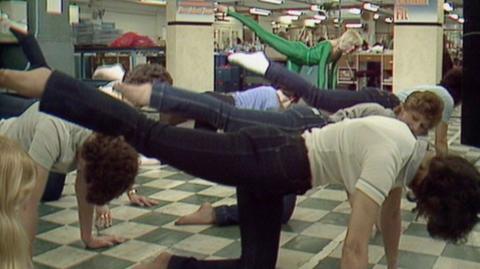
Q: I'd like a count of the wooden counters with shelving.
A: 1